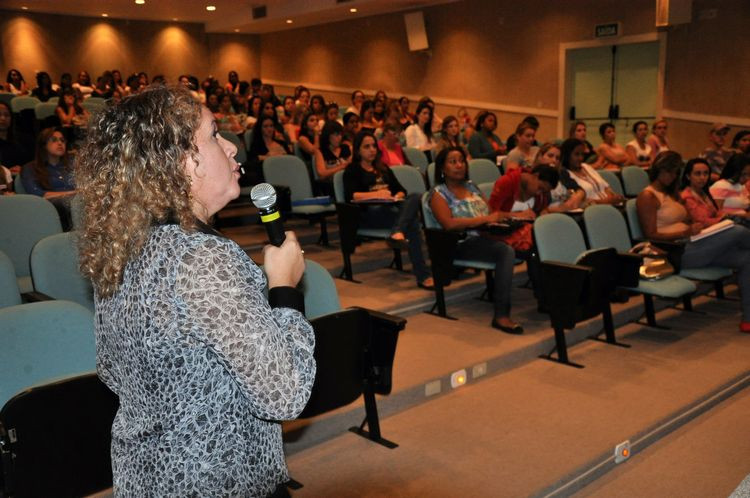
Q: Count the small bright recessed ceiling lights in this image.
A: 8